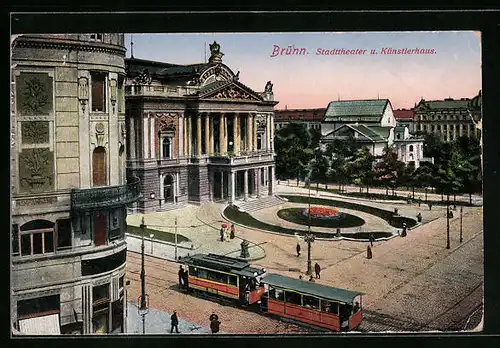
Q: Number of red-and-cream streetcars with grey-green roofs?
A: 2